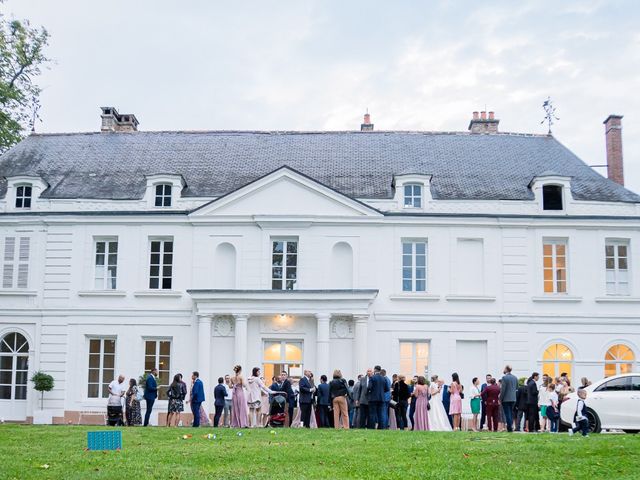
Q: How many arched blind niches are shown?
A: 2